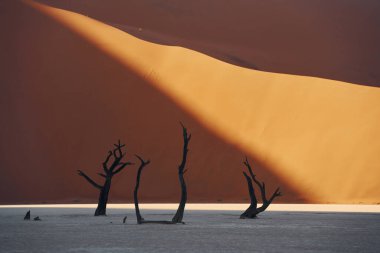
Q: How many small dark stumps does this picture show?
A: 3